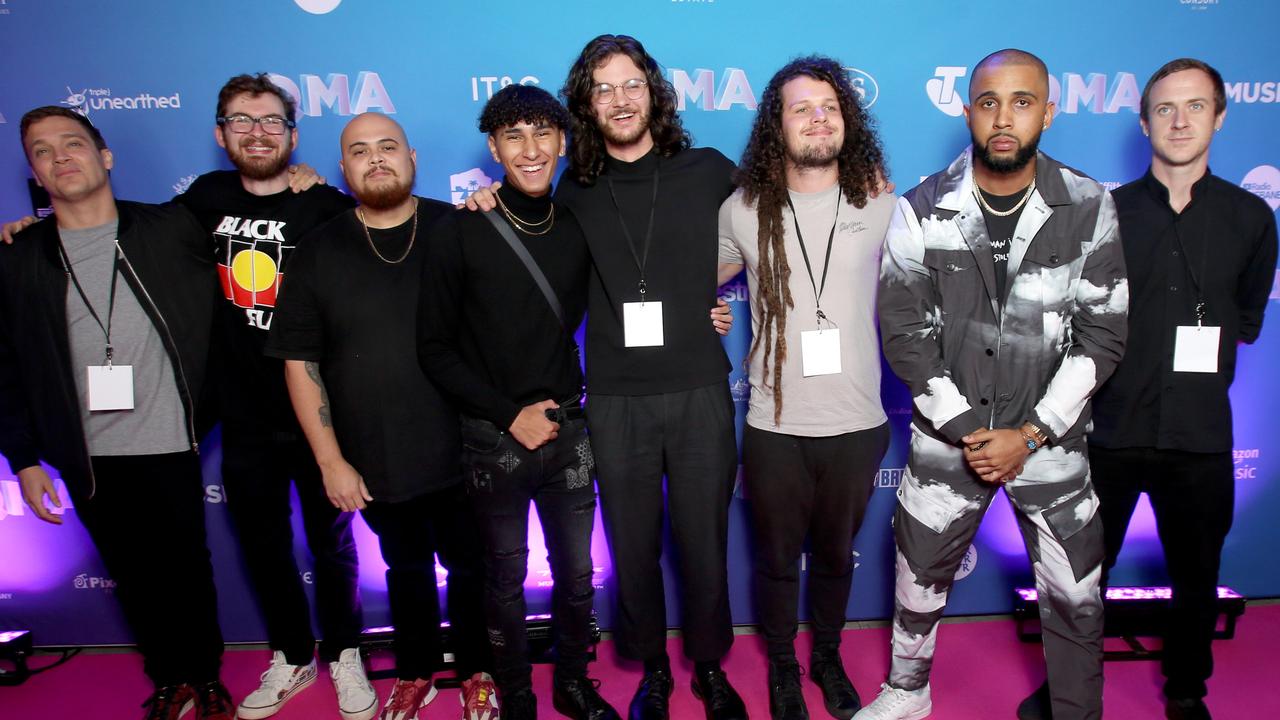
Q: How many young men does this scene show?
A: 8